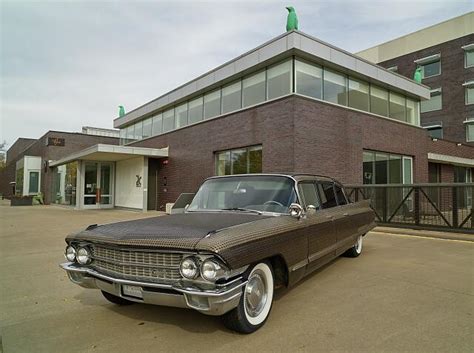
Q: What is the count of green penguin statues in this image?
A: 3